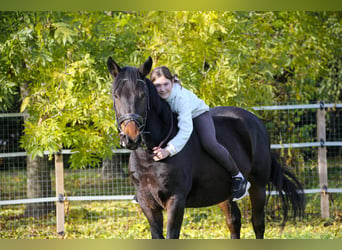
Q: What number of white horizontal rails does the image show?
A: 3